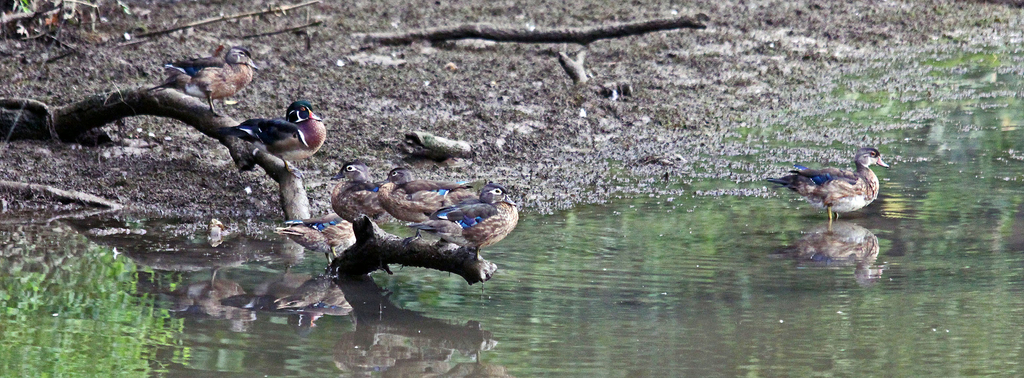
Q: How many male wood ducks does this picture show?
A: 1